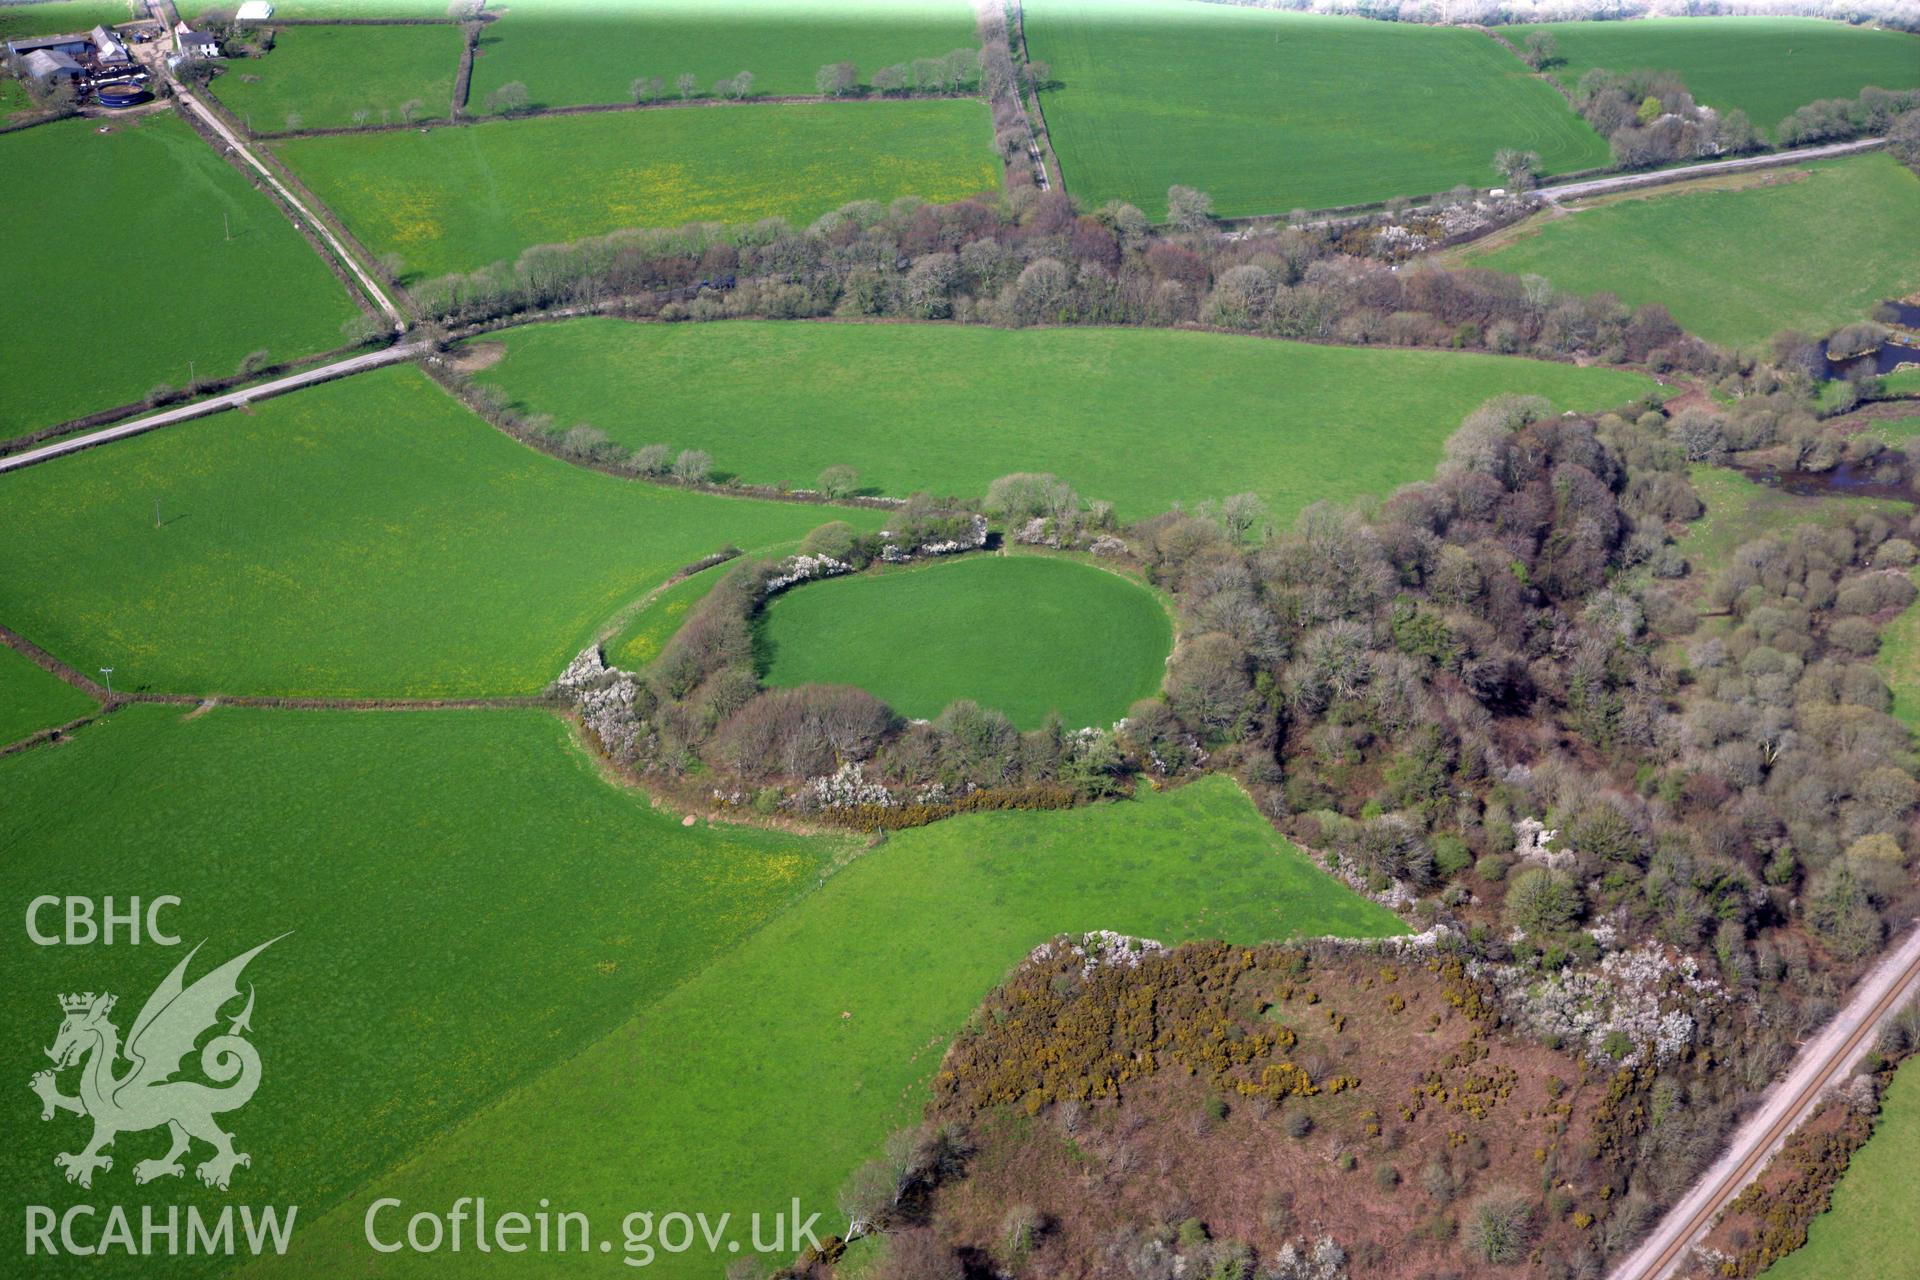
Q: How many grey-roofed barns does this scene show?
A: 3